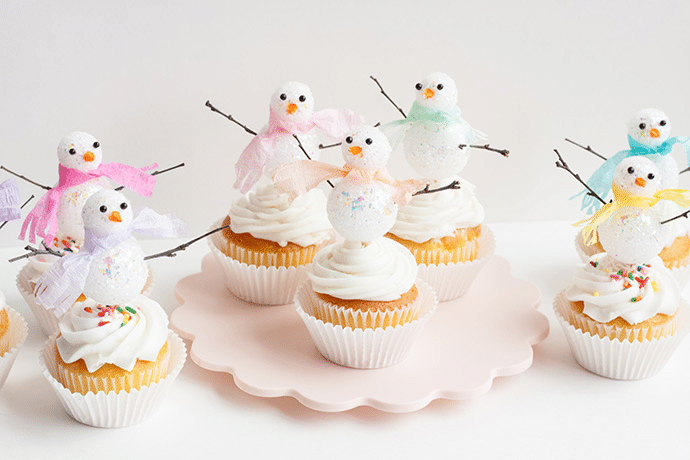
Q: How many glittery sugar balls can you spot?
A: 14